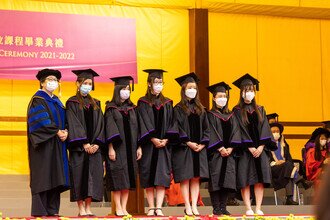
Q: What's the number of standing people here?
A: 7